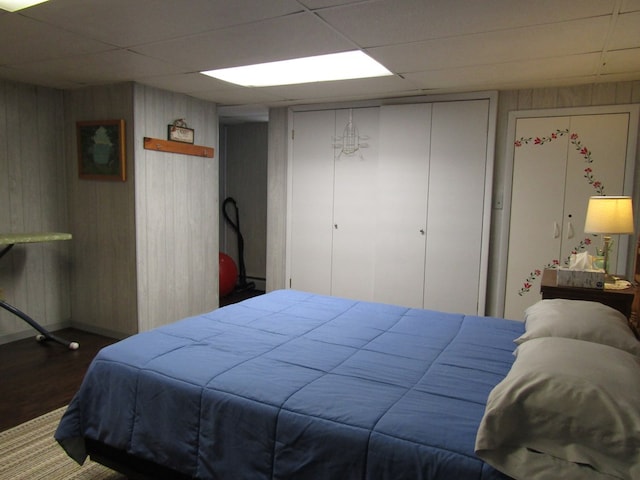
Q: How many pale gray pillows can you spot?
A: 2